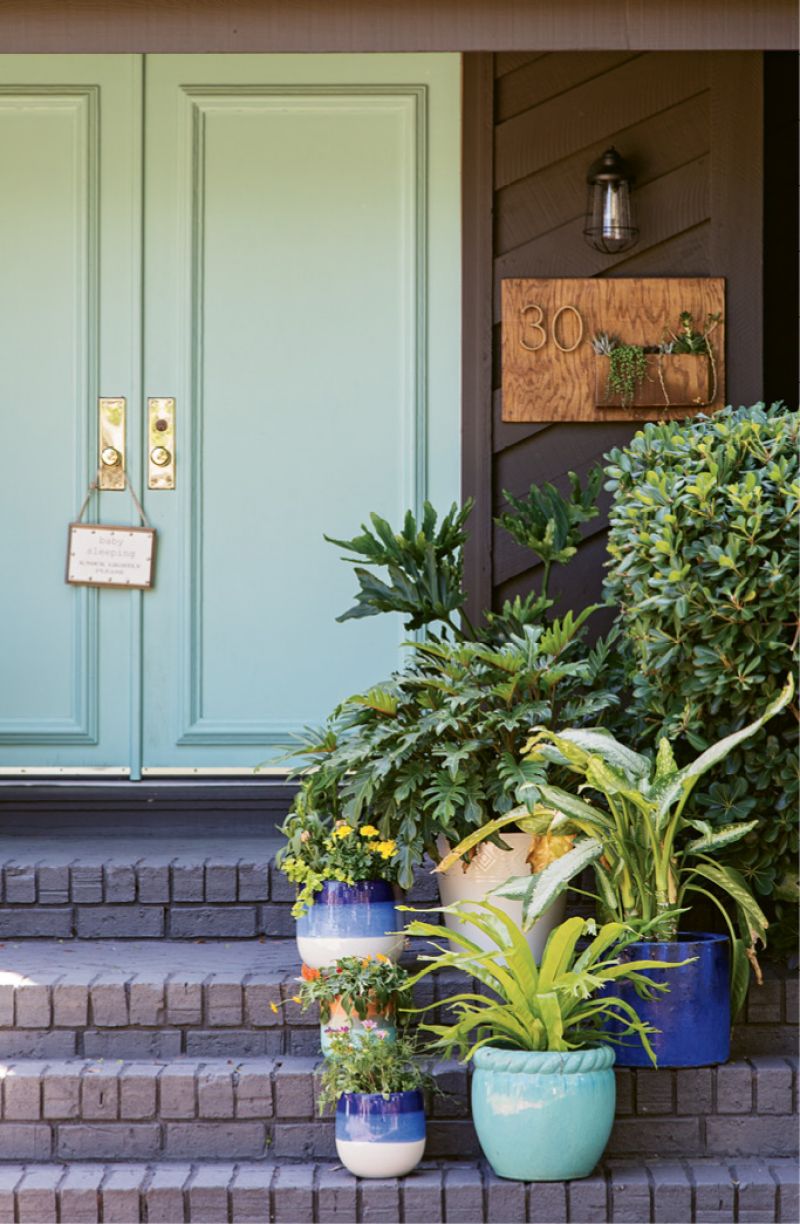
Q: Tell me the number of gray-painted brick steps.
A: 4